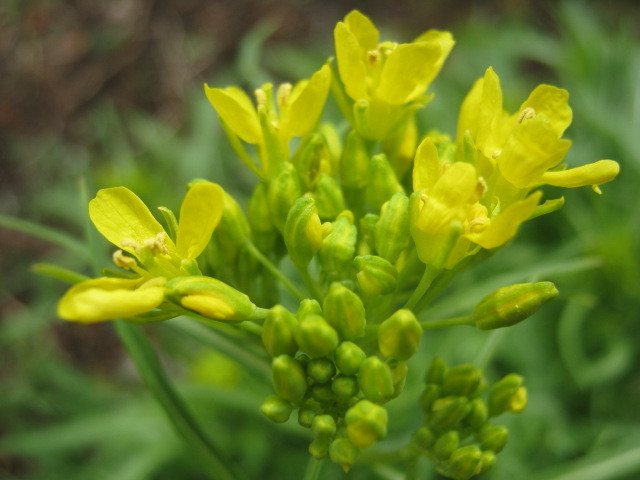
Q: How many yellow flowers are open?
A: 5